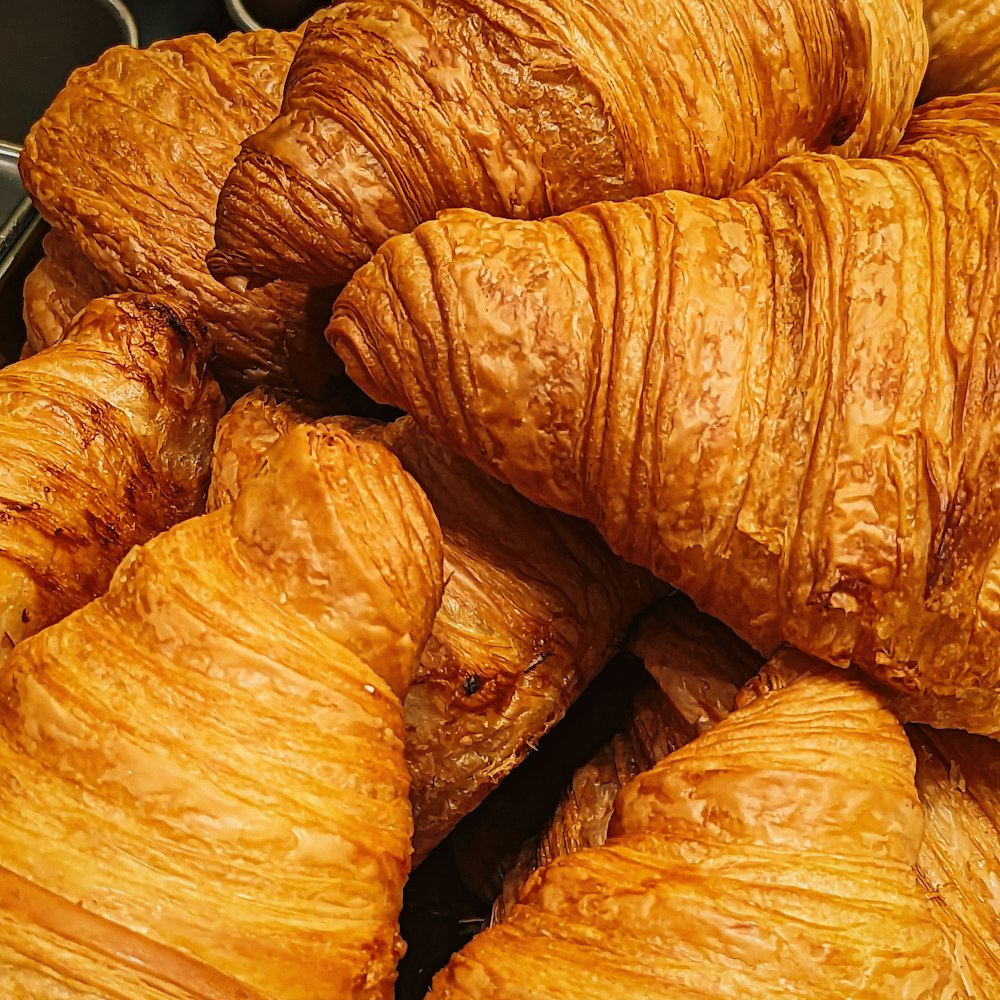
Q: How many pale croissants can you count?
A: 0